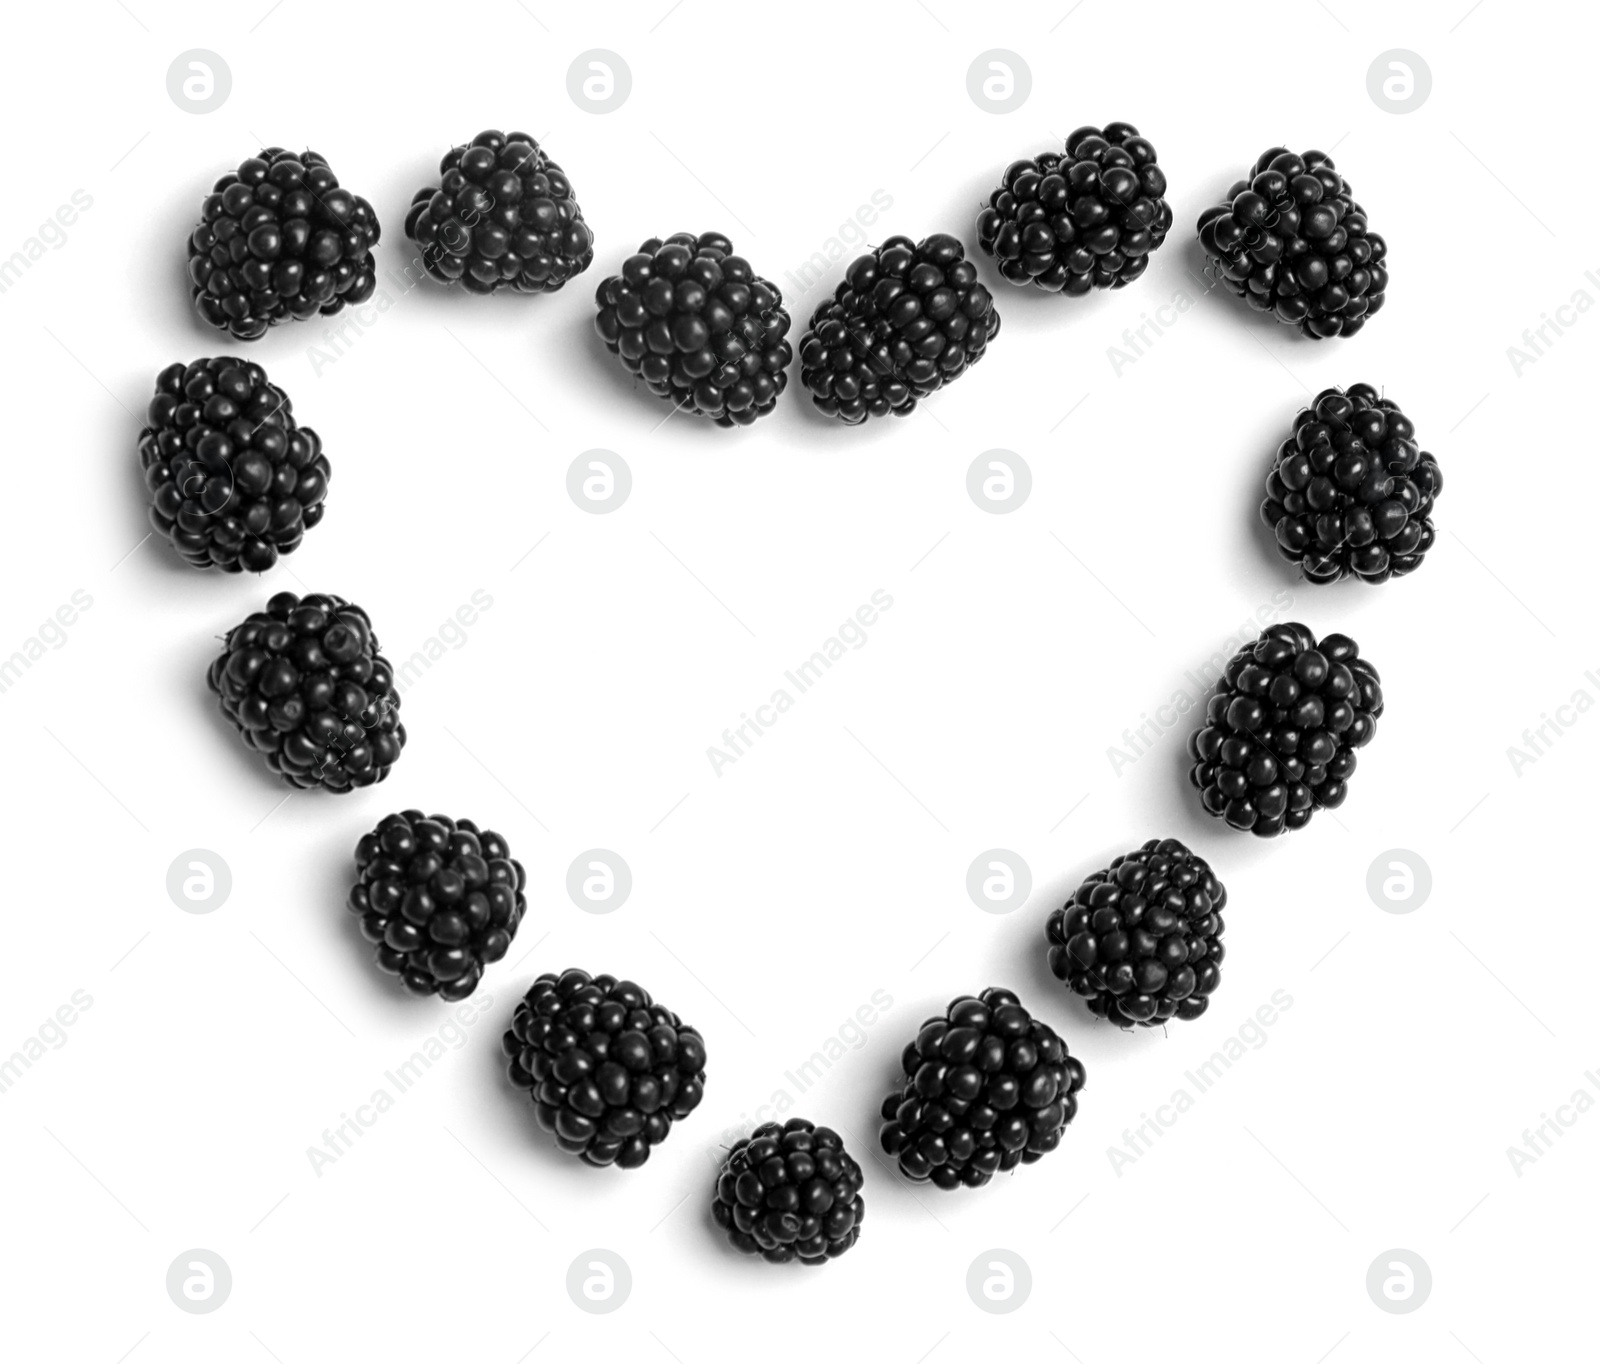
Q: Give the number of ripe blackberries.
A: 15